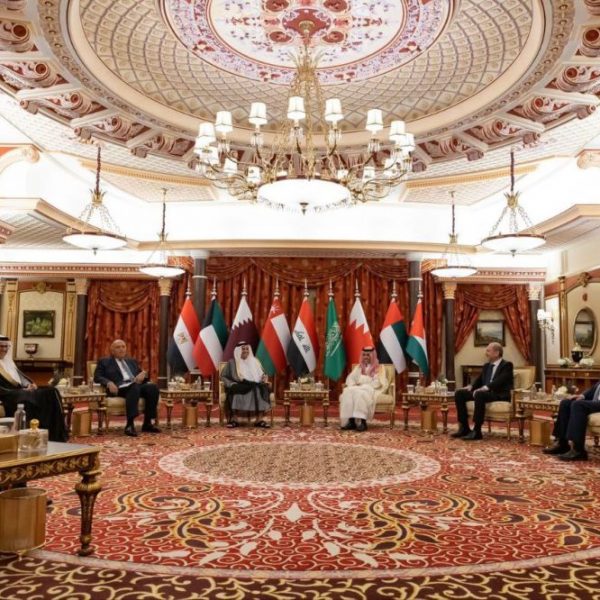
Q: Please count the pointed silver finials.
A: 9